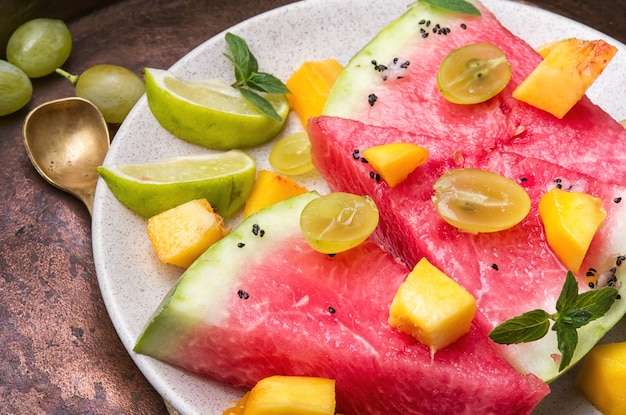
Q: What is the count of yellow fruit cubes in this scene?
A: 9